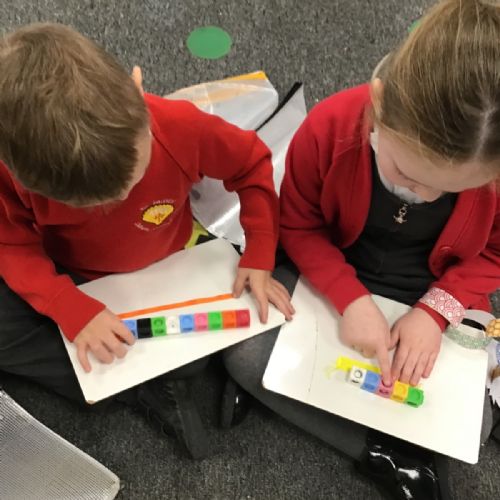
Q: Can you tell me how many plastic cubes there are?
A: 14